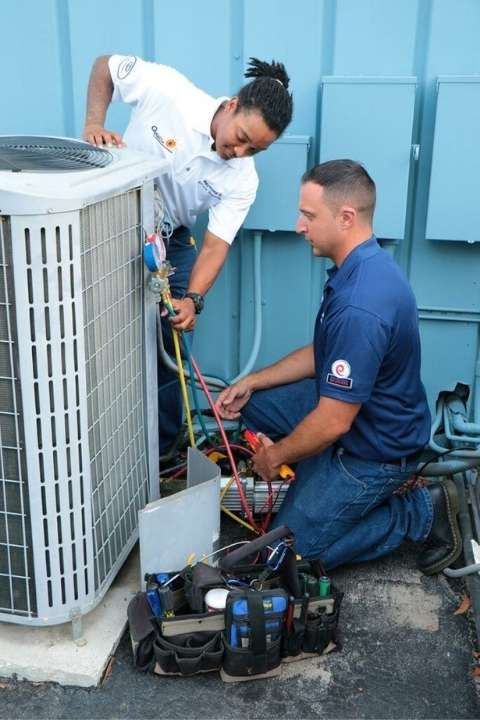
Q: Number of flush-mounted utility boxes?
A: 3